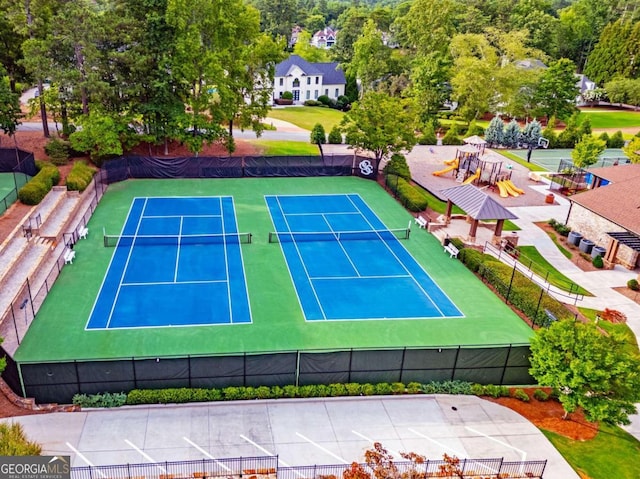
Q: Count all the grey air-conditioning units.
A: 3